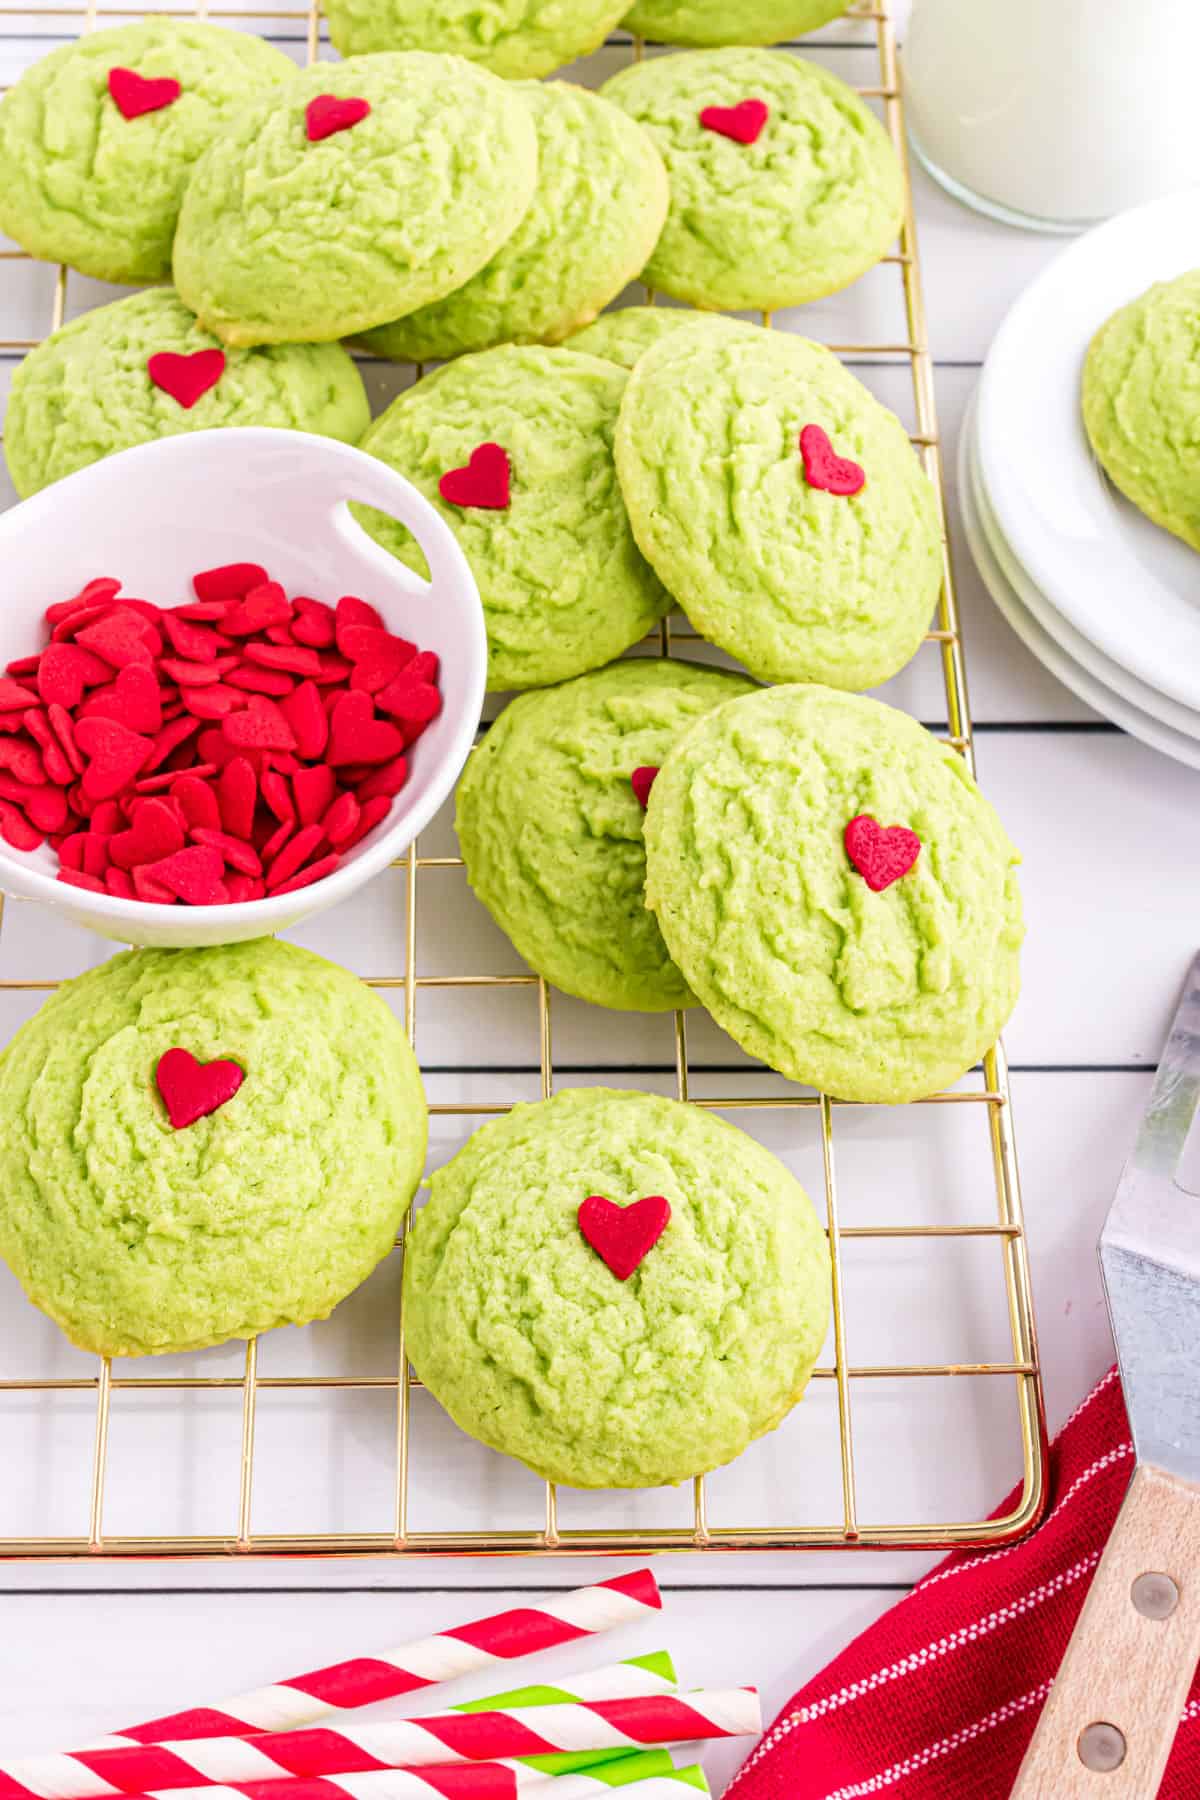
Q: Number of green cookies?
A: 15